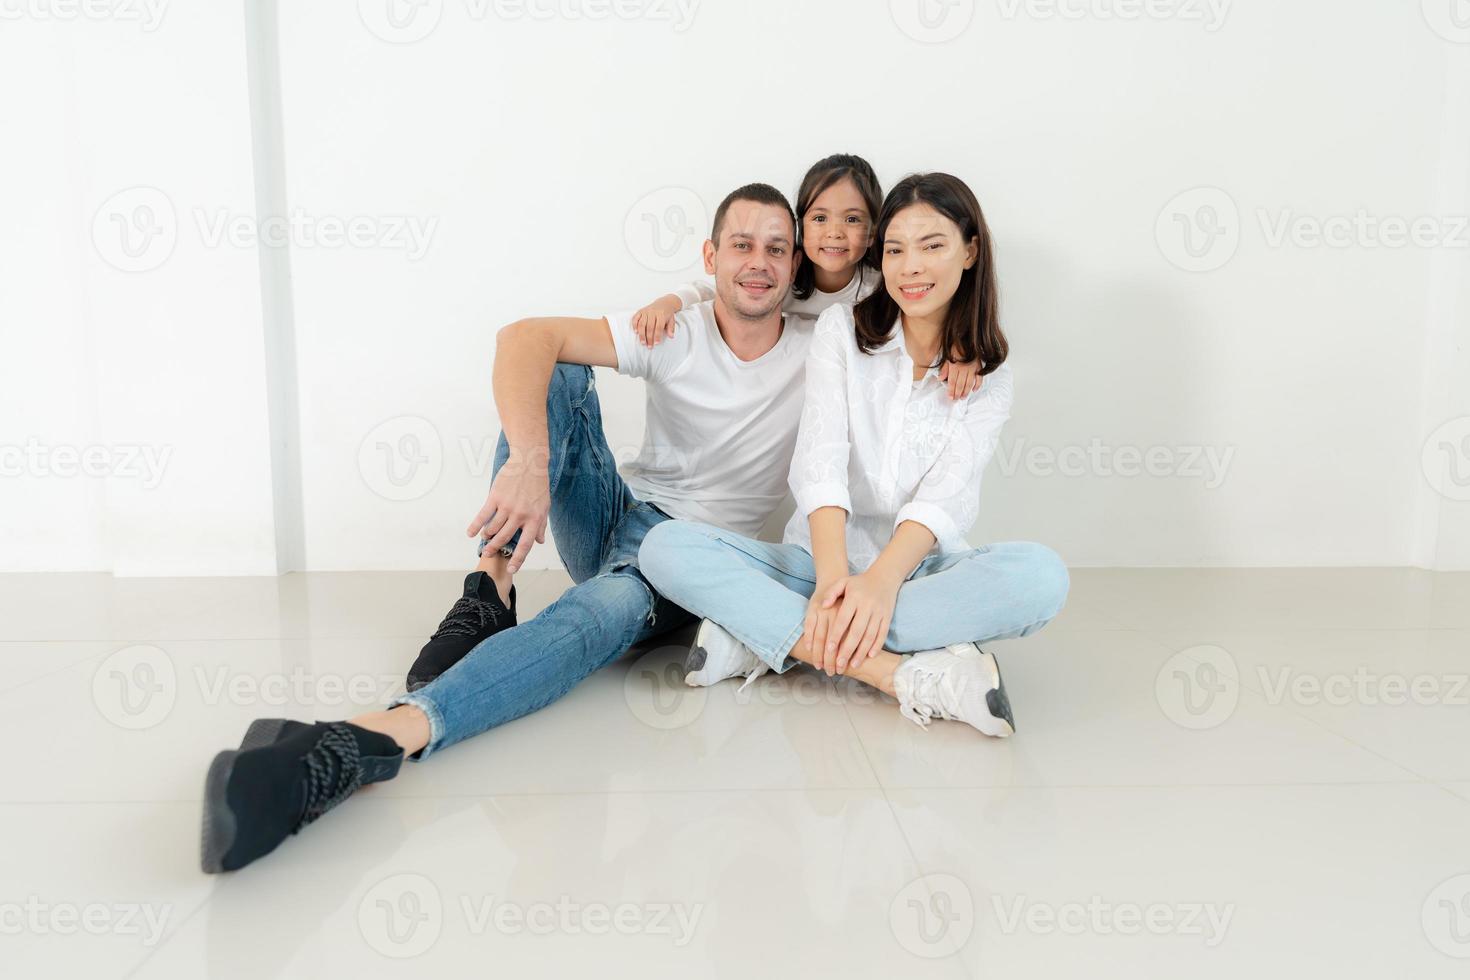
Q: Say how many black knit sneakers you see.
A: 2